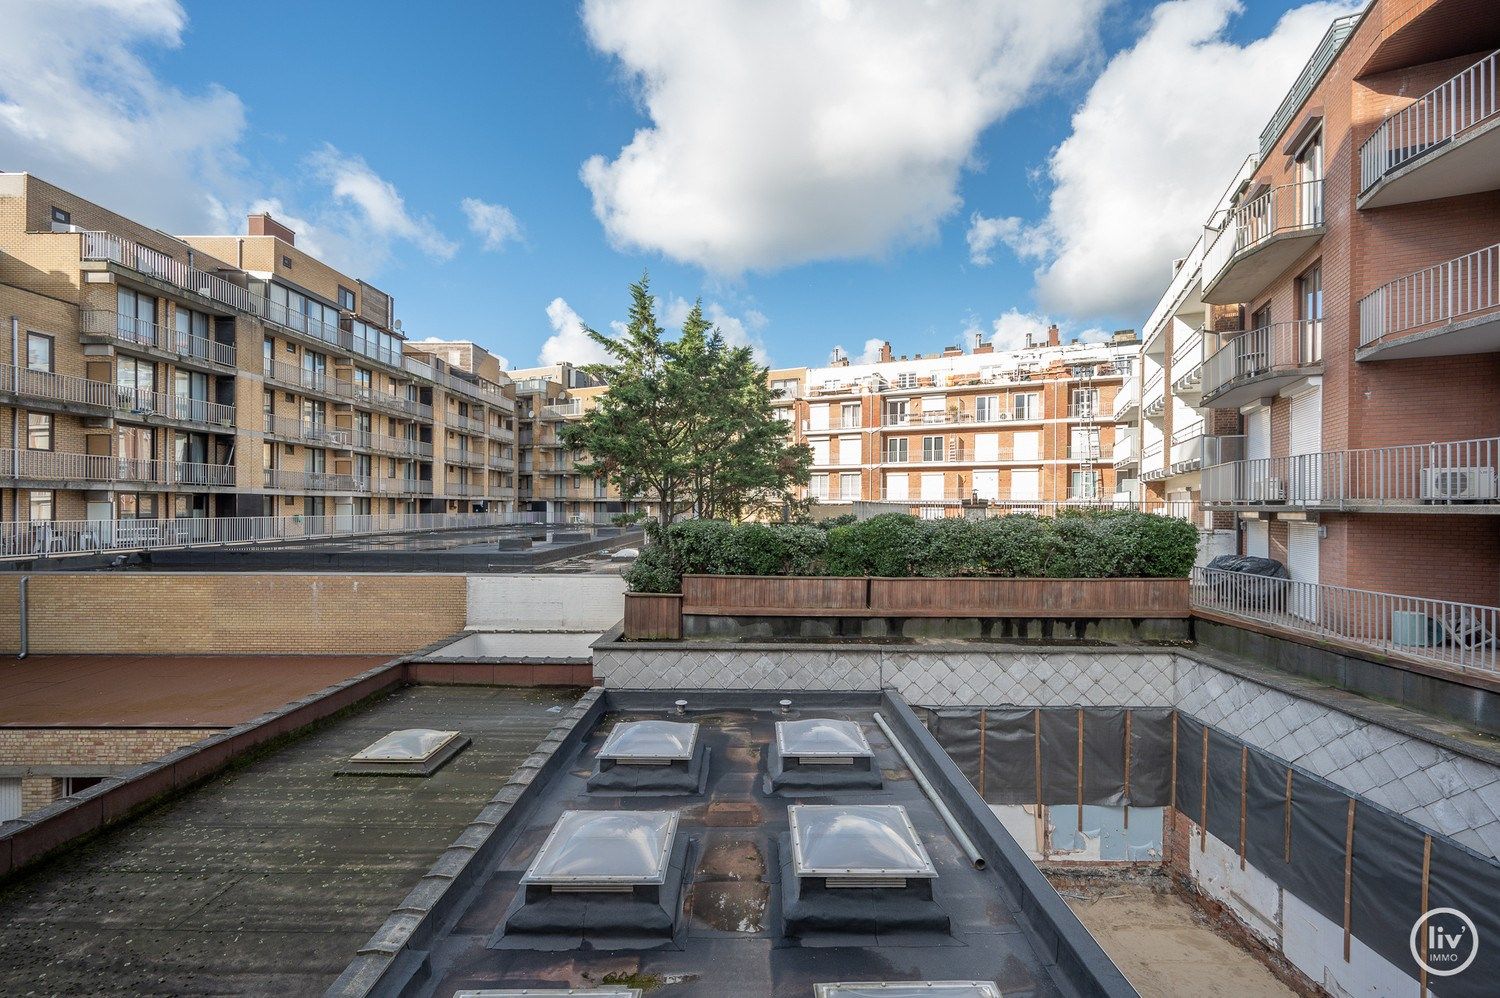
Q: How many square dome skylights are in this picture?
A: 7